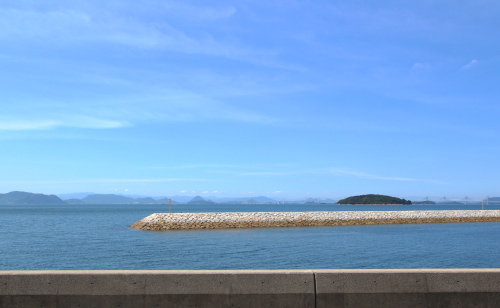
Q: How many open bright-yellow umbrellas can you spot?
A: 0